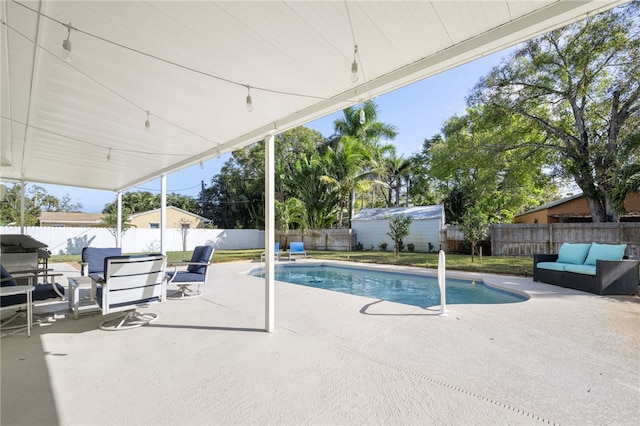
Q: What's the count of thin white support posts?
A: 4